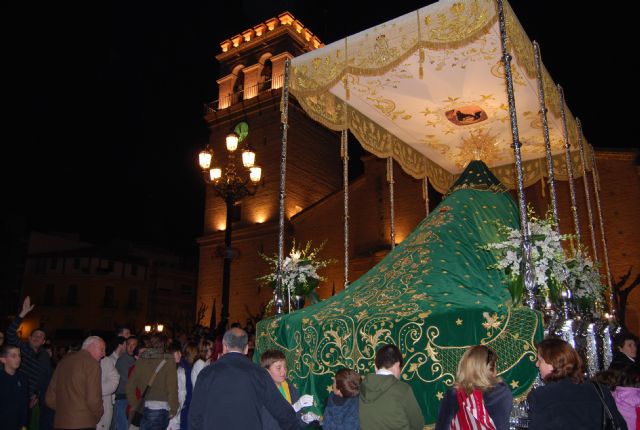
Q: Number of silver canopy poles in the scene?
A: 9